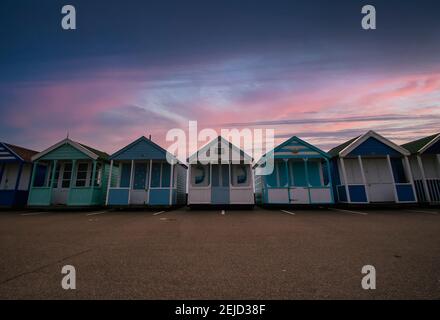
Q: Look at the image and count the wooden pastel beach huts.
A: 7